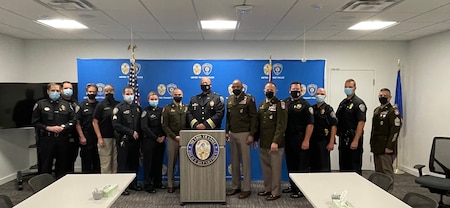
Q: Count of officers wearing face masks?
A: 14